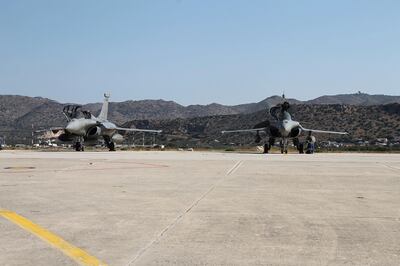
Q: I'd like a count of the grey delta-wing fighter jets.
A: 2